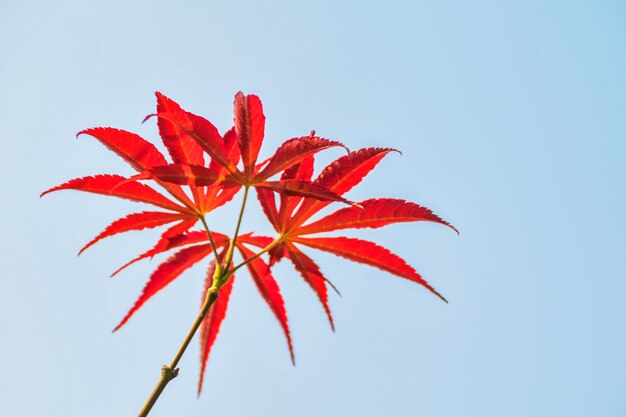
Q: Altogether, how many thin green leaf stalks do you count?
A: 3